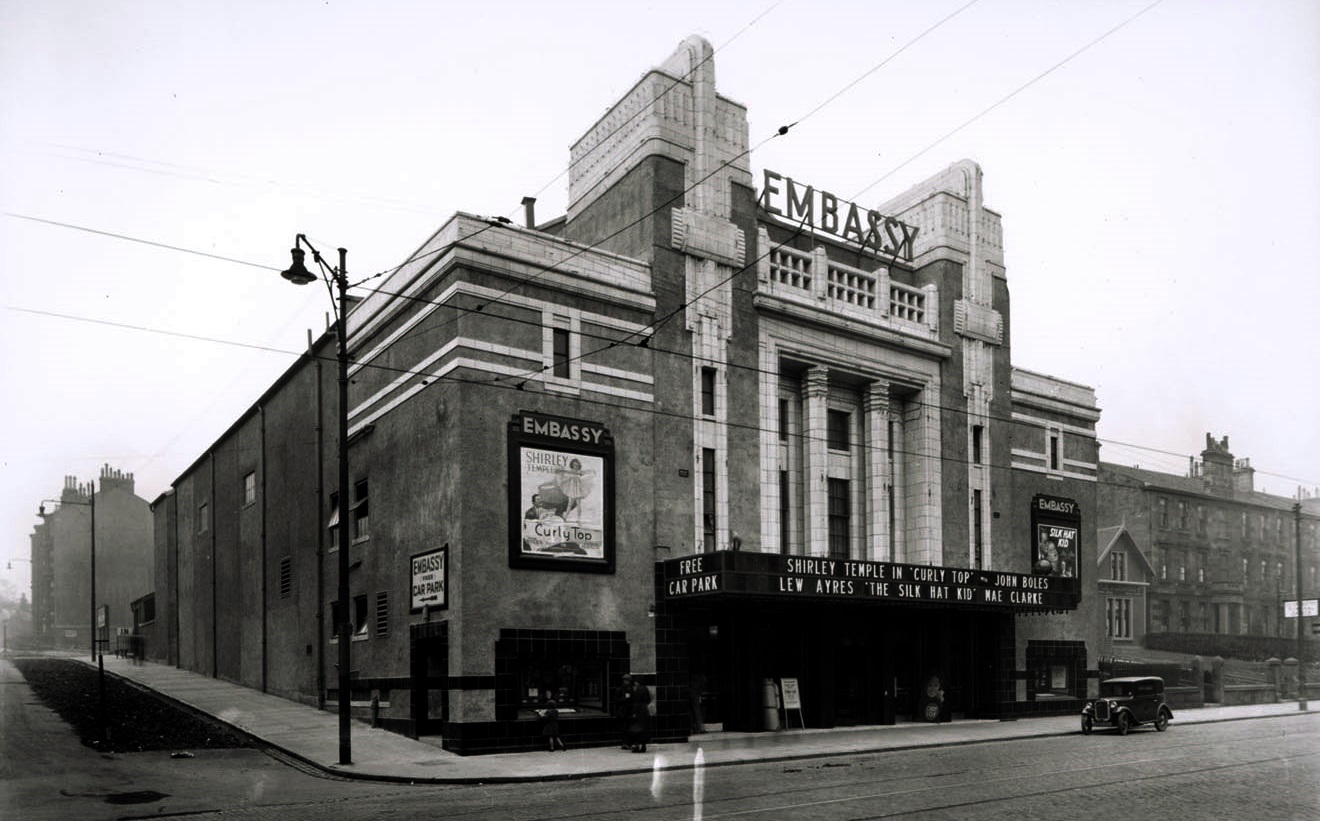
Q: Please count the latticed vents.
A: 2